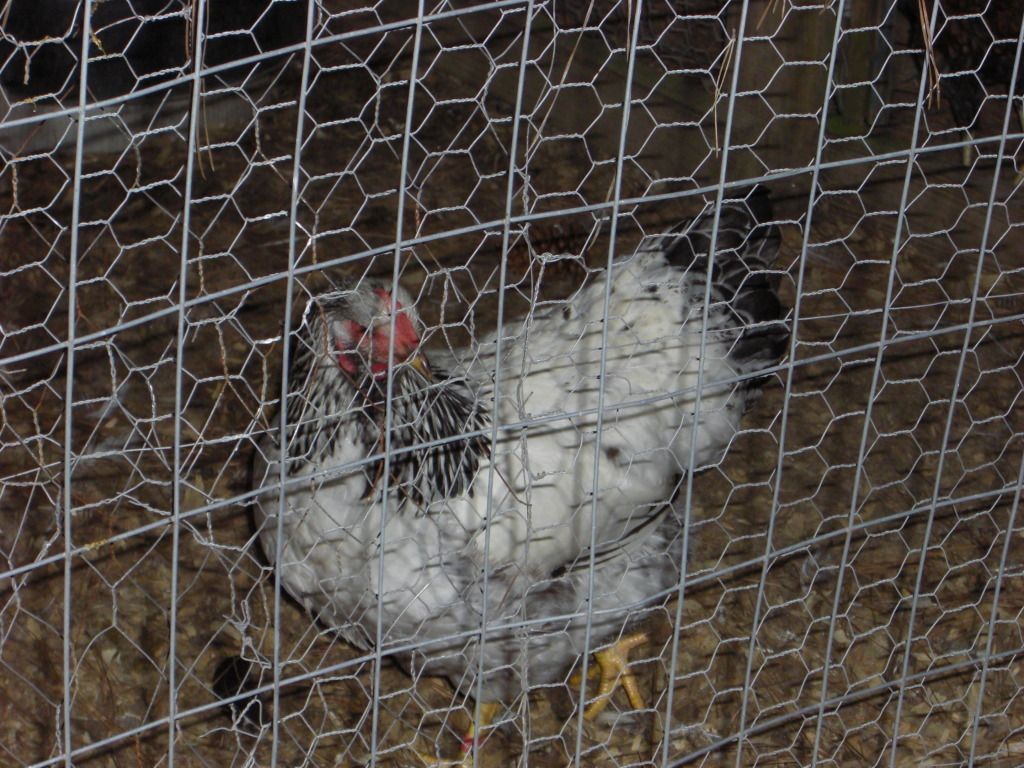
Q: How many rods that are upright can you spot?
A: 11